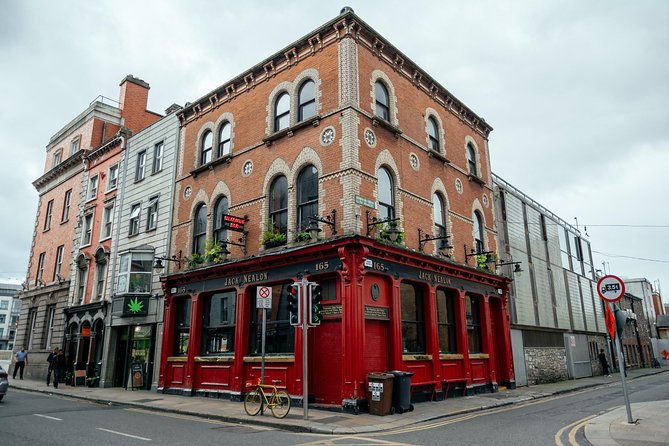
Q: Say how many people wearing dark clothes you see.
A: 3